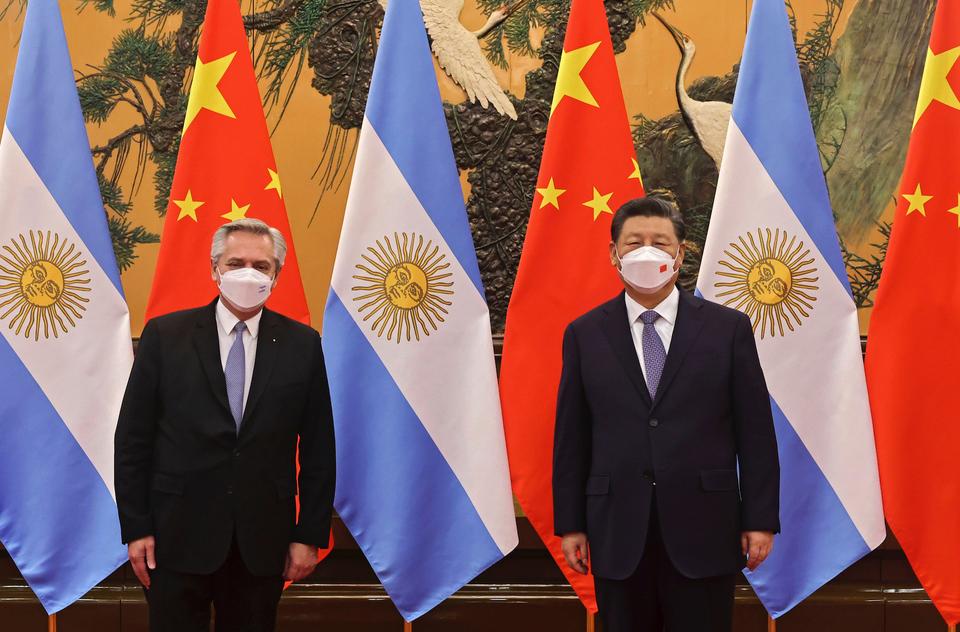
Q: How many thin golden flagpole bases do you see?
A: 5